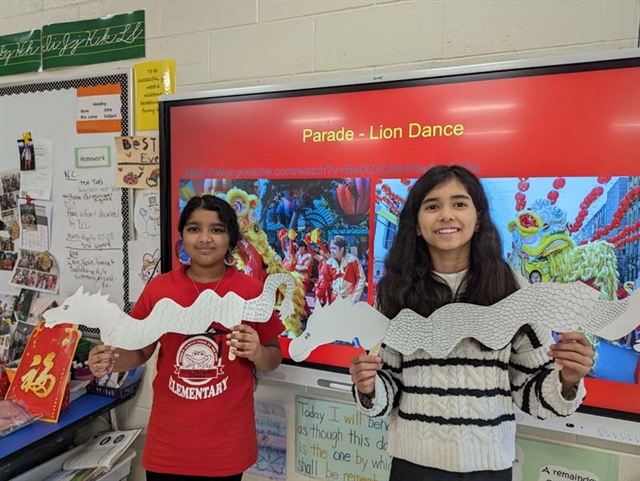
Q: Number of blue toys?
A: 0